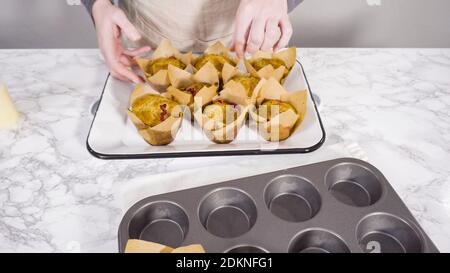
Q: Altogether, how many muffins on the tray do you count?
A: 8